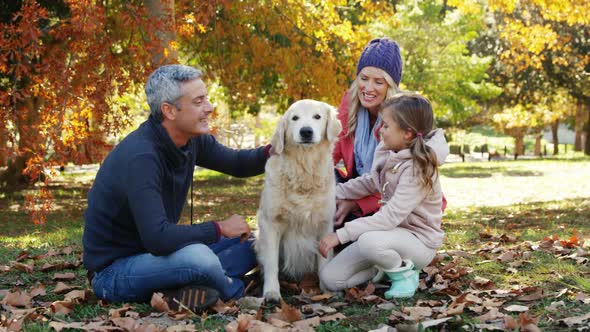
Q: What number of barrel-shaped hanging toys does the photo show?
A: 0